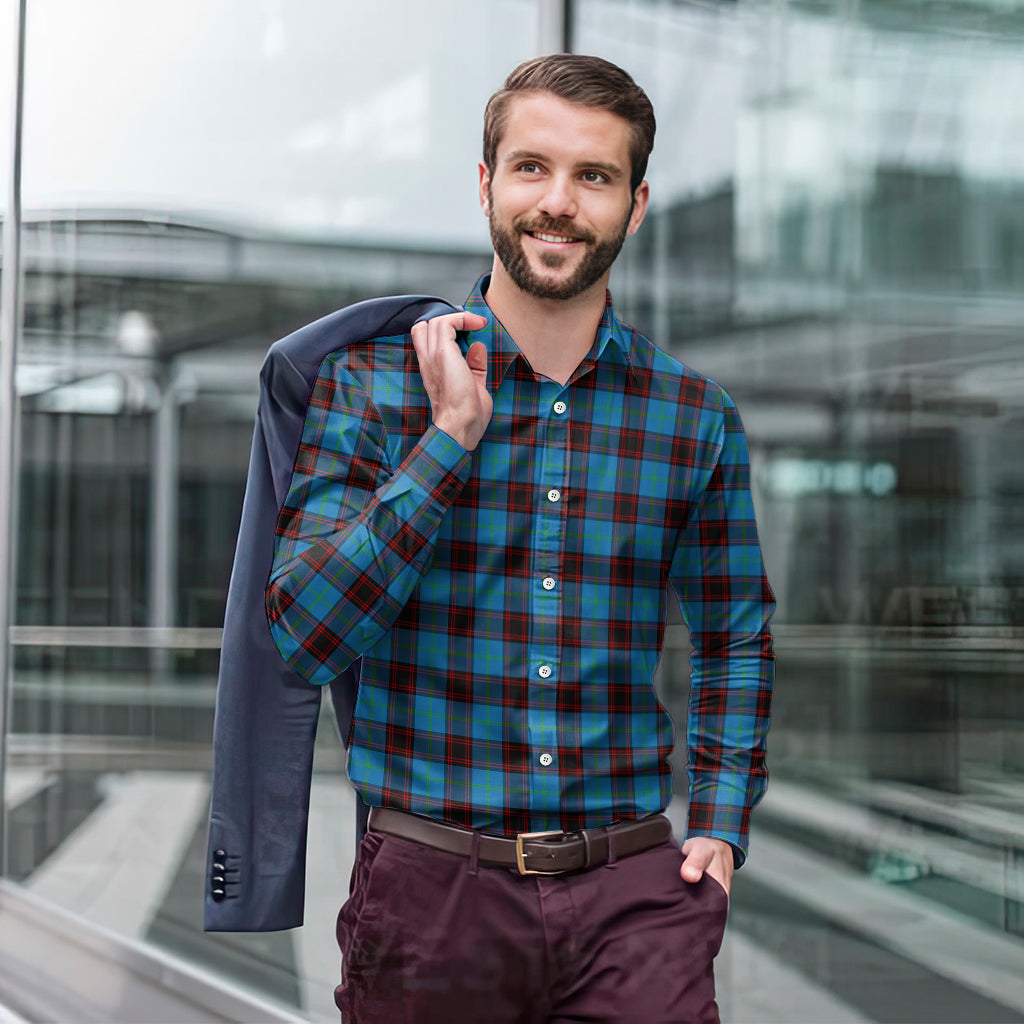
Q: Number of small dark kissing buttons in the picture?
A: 4